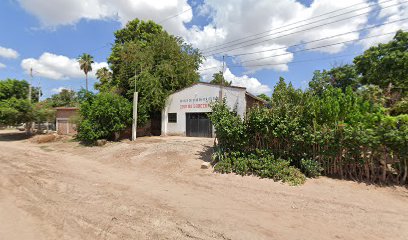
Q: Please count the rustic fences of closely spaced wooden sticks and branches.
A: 1